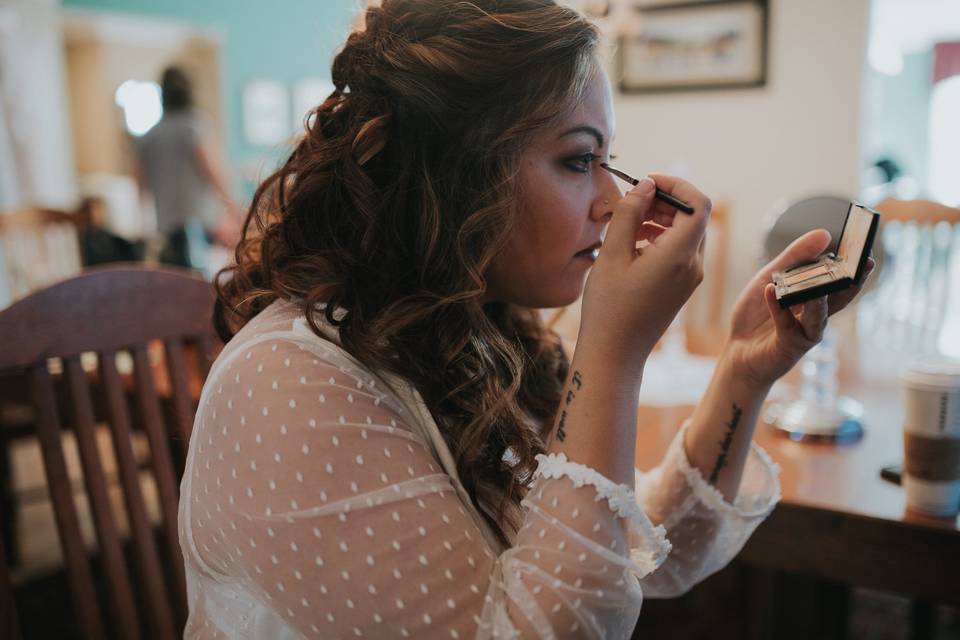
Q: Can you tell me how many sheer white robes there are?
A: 1